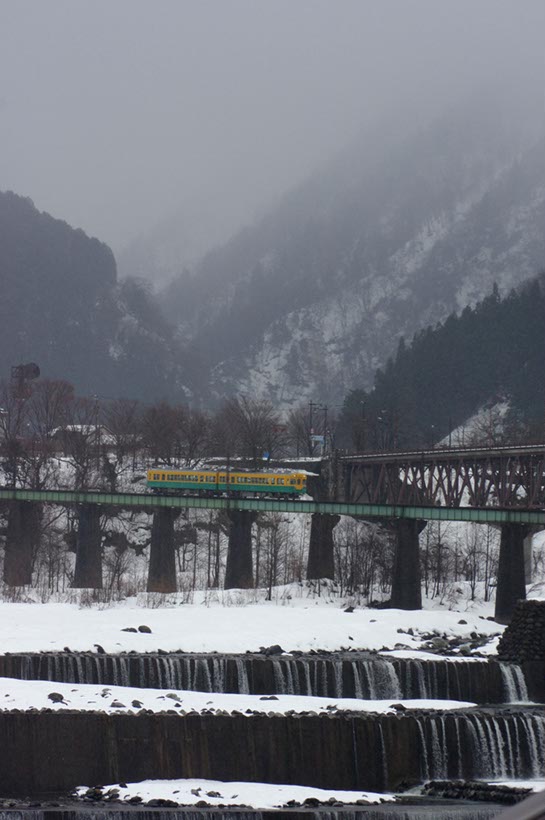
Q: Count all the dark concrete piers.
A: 7